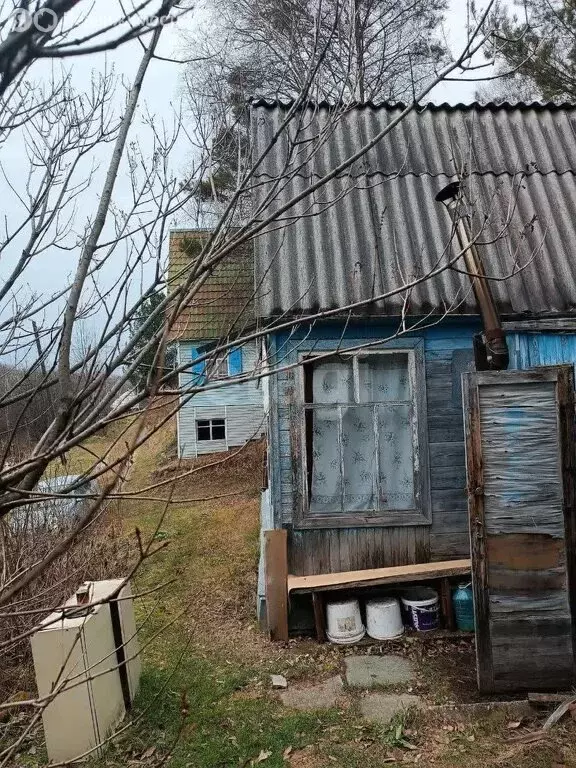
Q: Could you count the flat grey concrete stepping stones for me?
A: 3